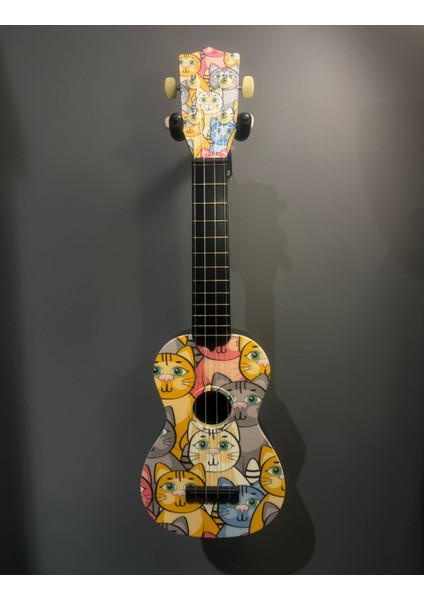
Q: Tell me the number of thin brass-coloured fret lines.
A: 13